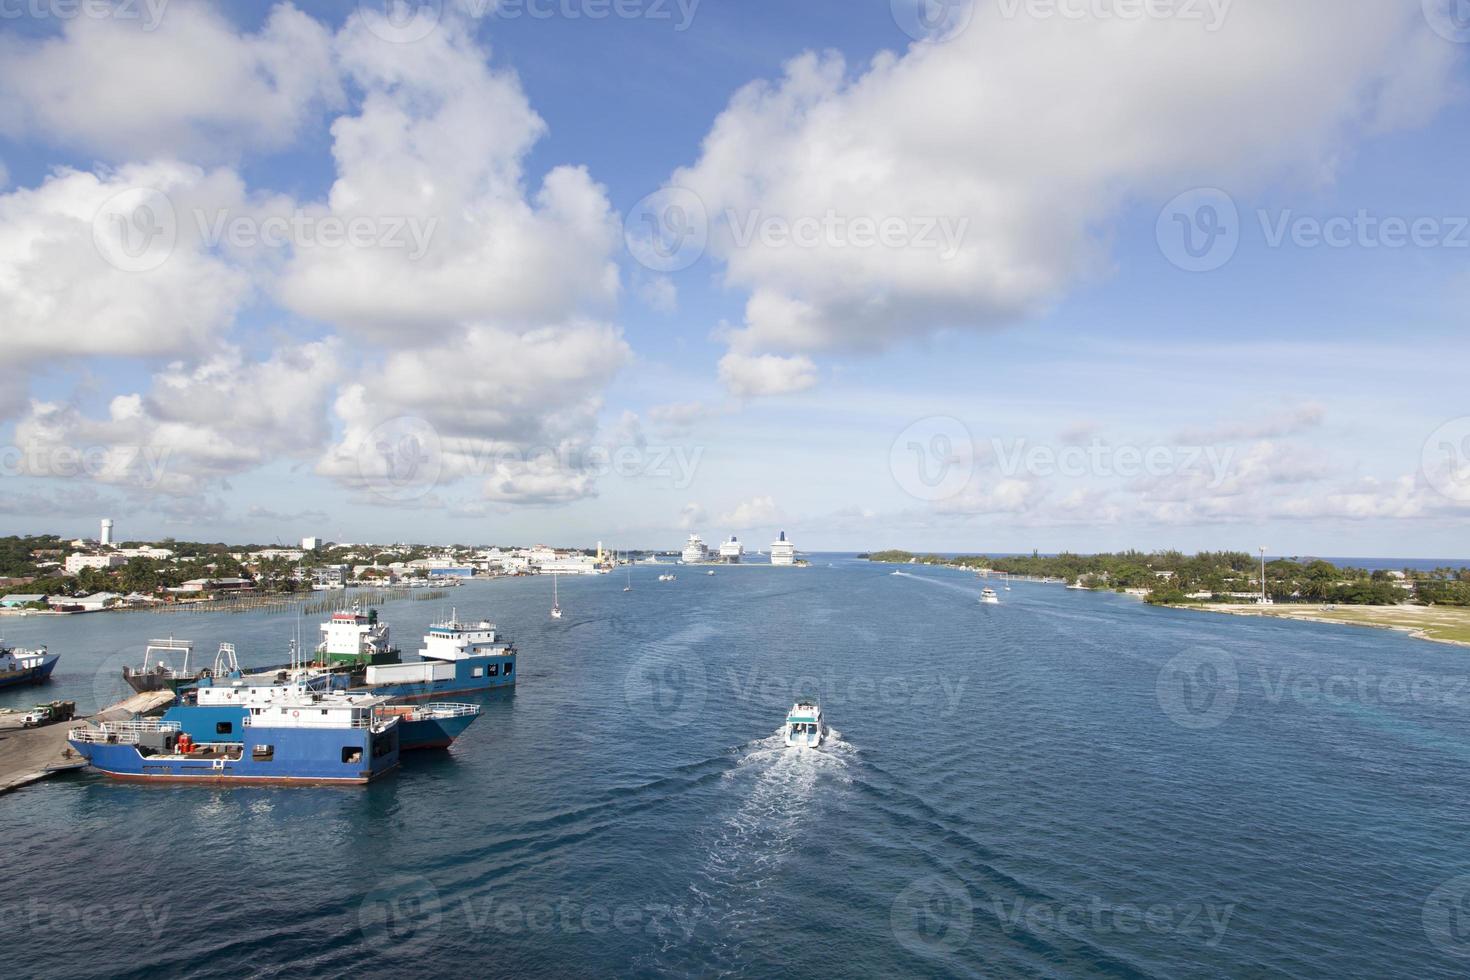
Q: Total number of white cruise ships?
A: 3